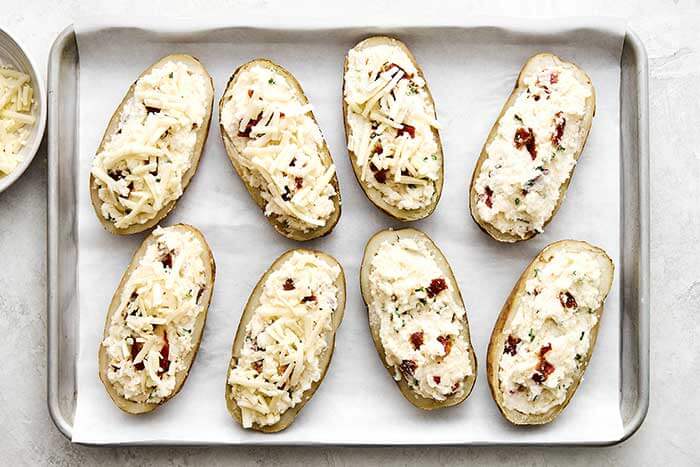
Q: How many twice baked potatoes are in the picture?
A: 8